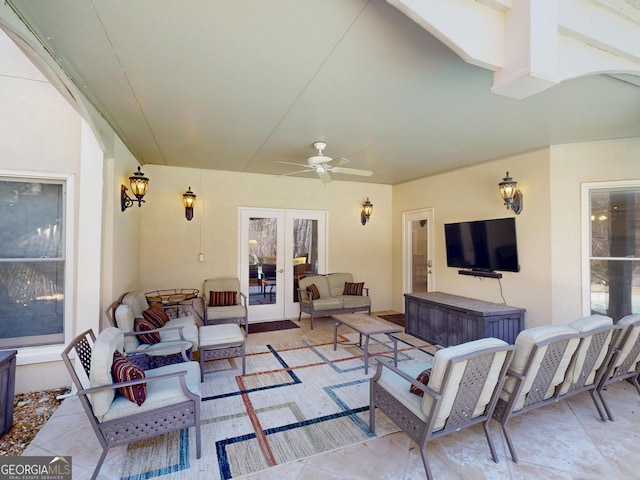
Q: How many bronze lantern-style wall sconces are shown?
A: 4